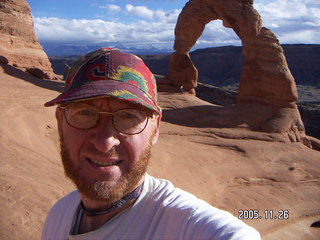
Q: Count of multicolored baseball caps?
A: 1